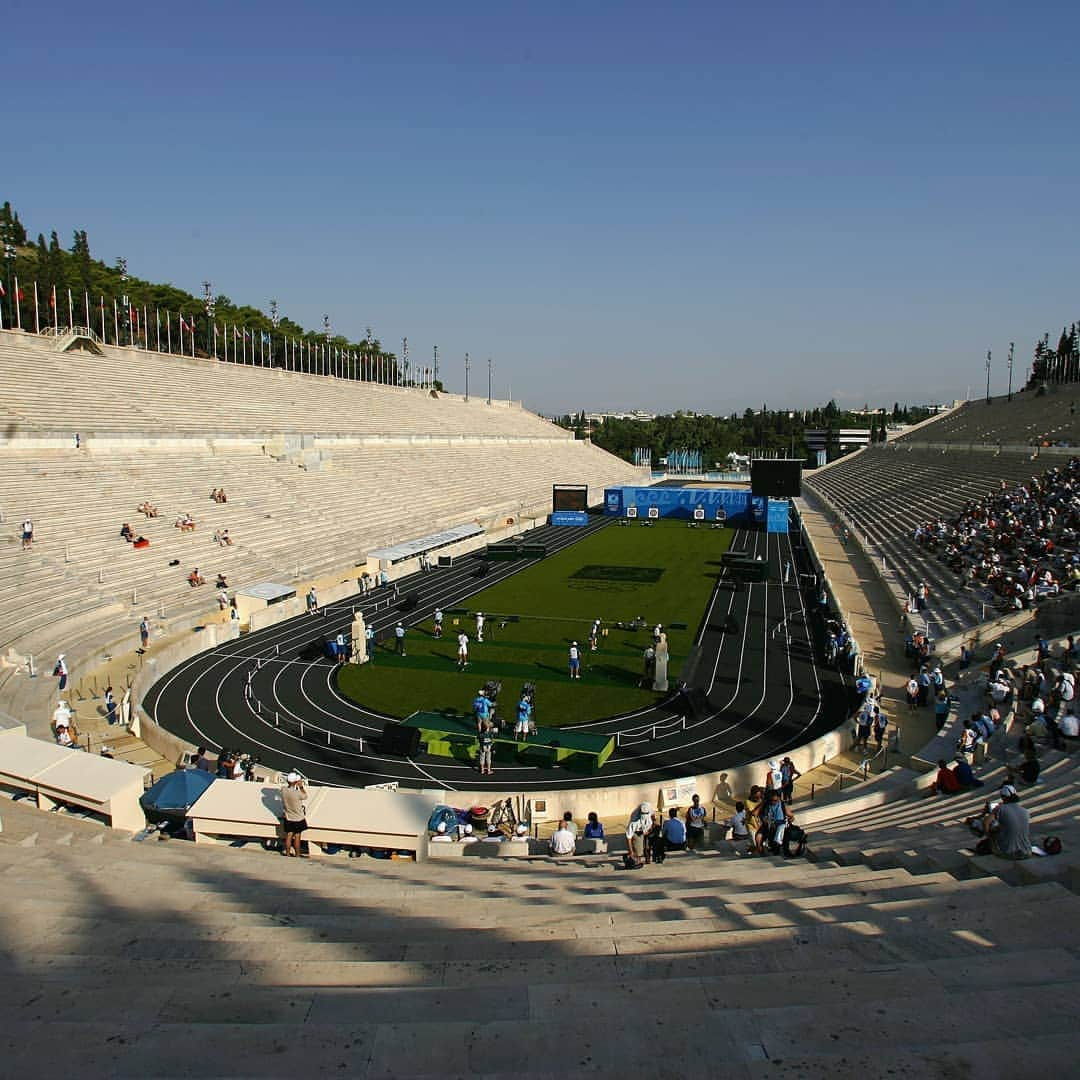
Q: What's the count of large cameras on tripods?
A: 2